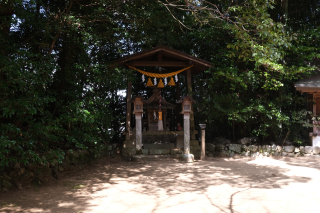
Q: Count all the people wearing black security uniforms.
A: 0